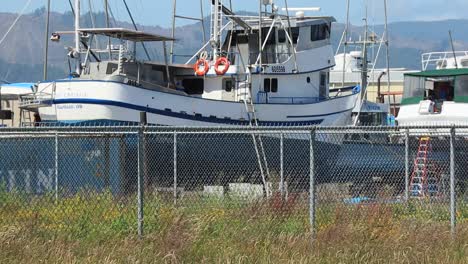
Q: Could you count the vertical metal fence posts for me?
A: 7